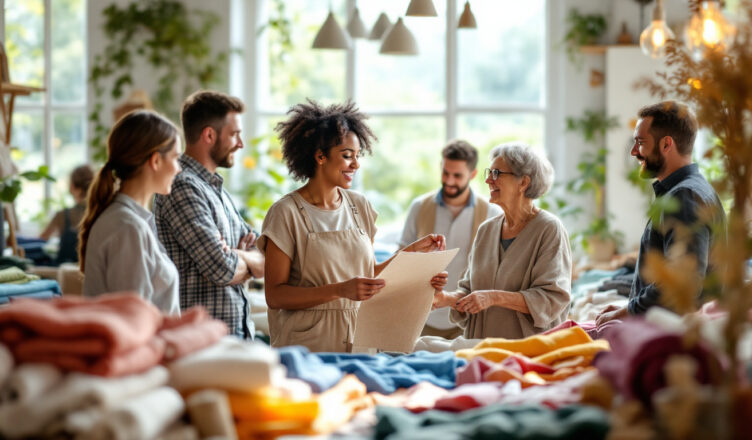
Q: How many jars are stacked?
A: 0